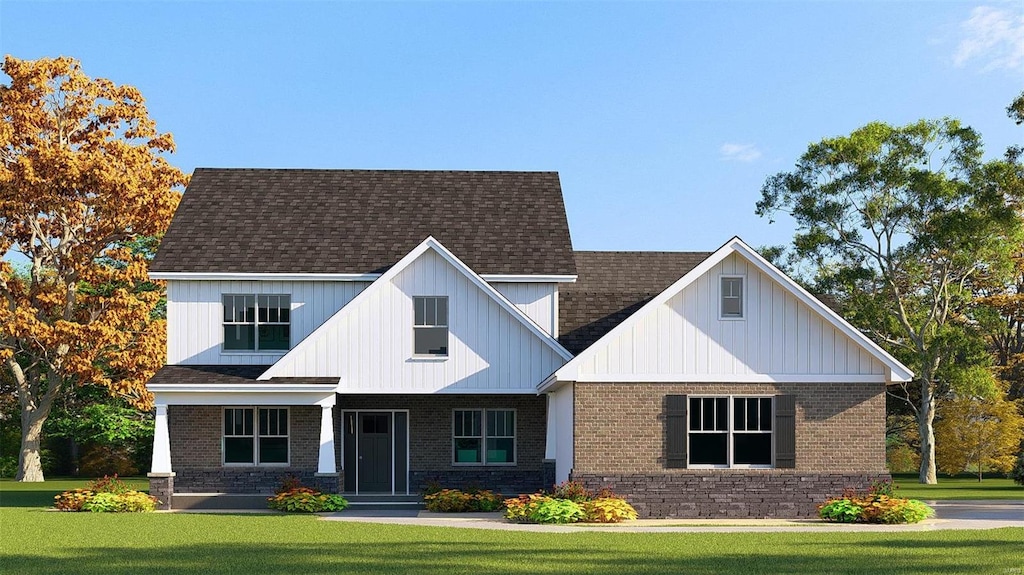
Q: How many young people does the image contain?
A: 0